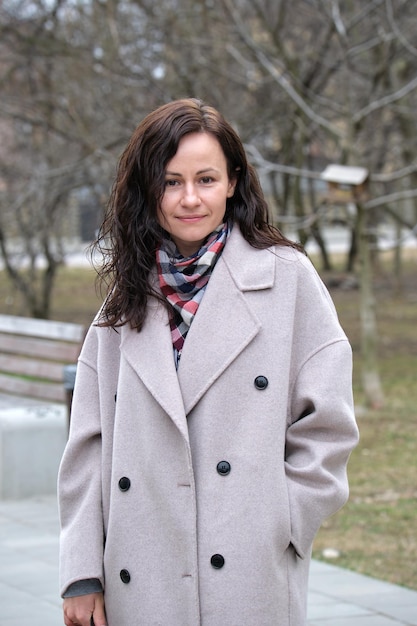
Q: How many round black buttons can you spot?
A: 5